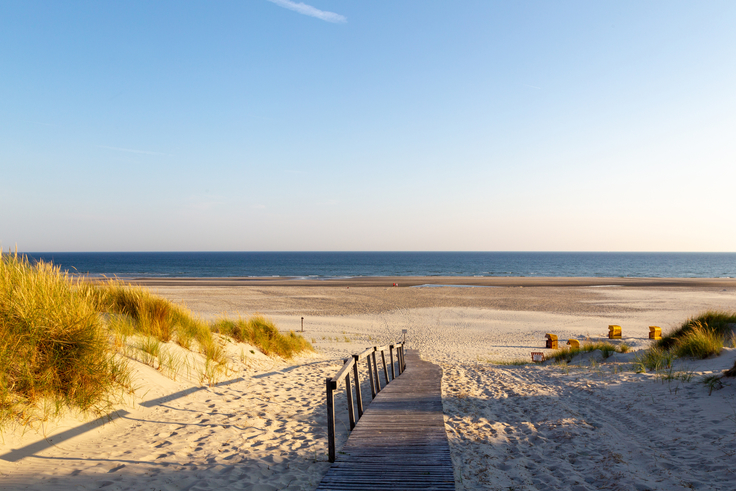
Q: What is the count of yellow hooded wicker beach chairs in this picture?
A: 4